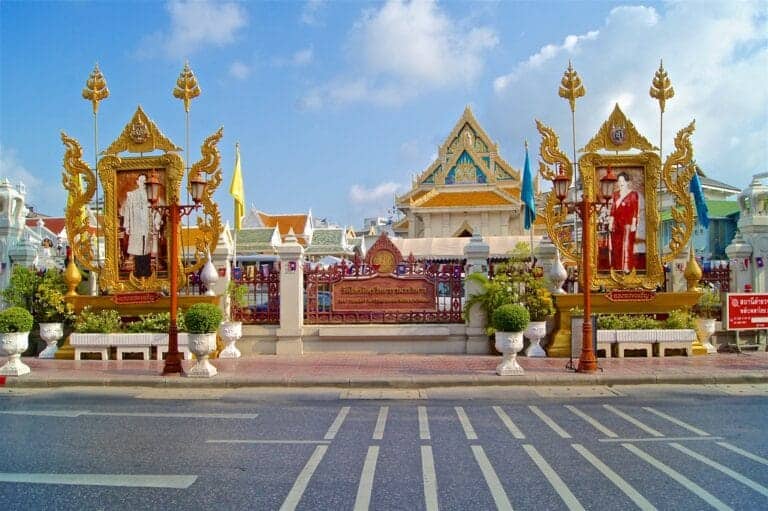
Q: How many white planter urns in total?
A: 7